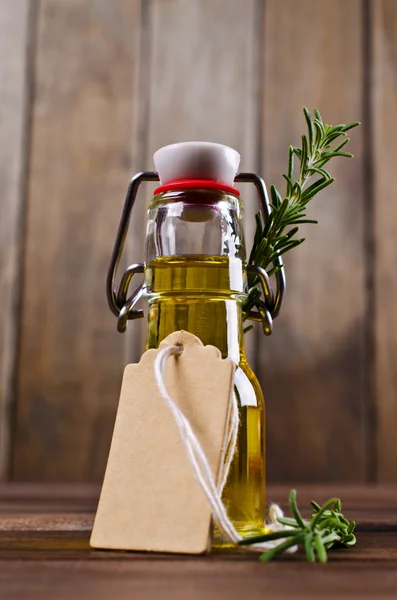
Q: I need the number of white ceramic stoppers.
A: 1